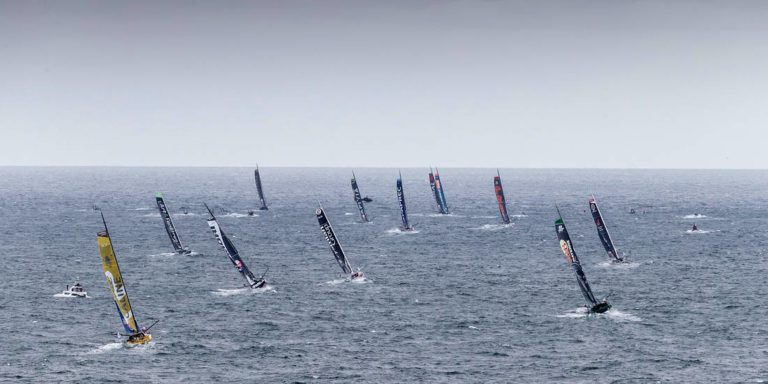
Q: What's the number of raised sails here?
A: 12